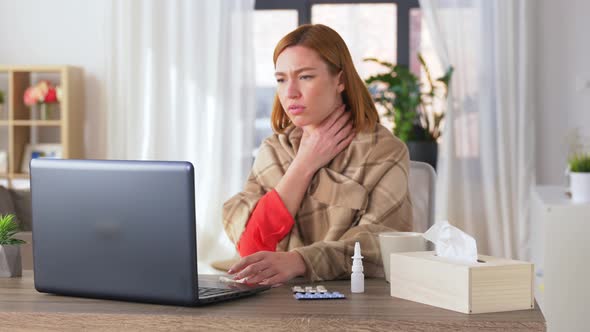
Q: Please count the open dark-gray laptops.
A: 1